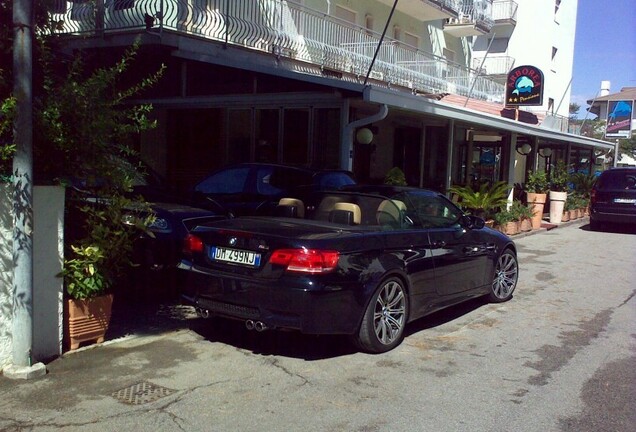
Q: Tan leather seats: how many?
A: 4